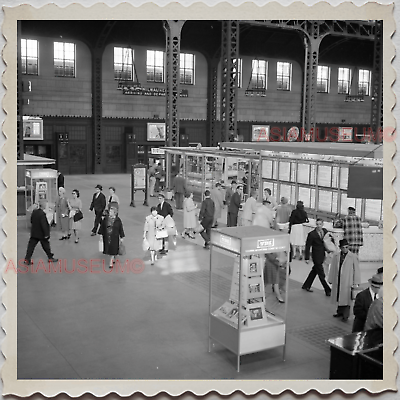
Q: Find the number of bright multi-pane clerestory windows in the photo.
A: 11